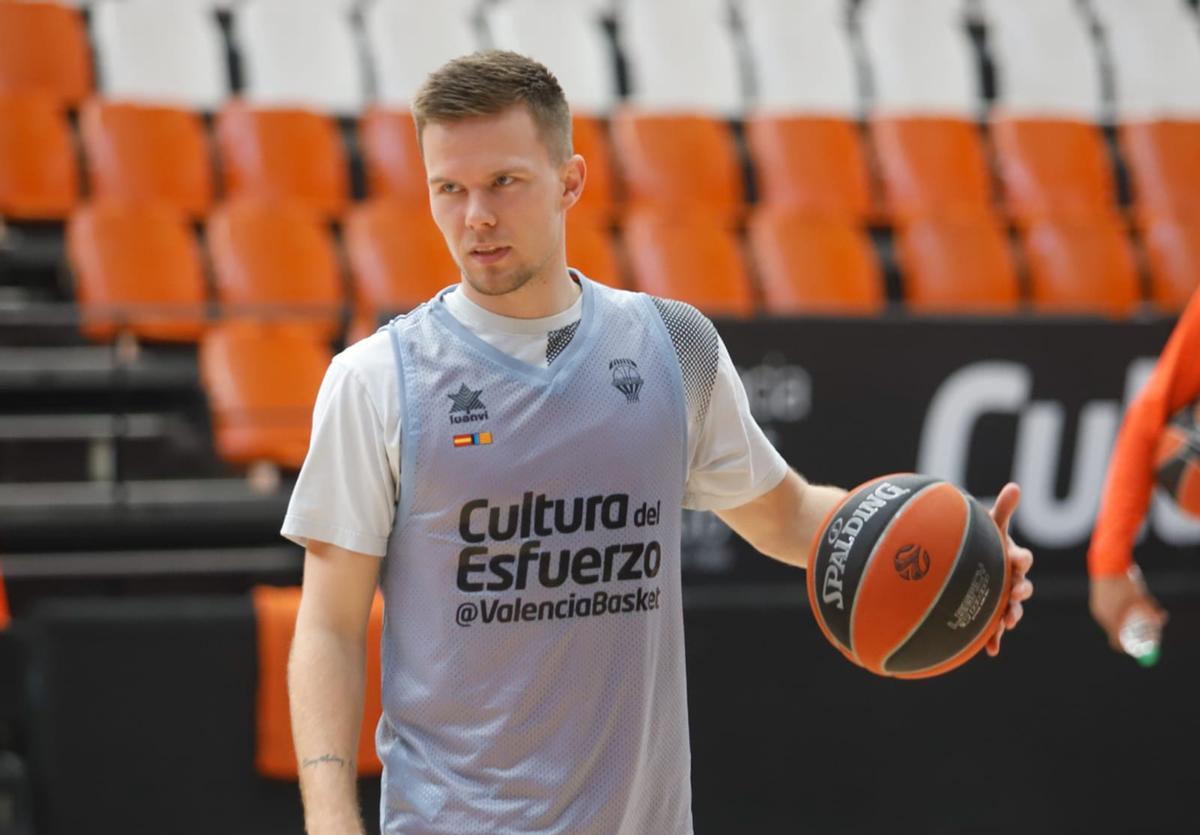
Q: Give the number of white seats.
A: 9